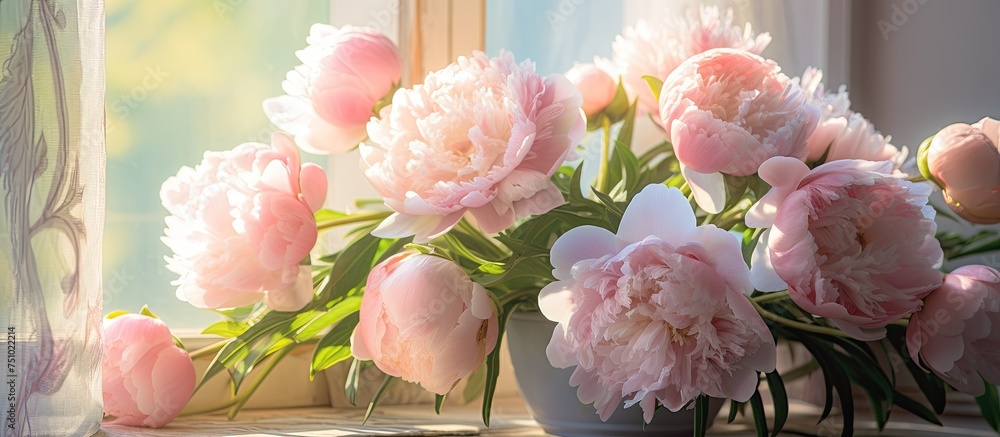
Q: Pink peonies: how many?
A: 13